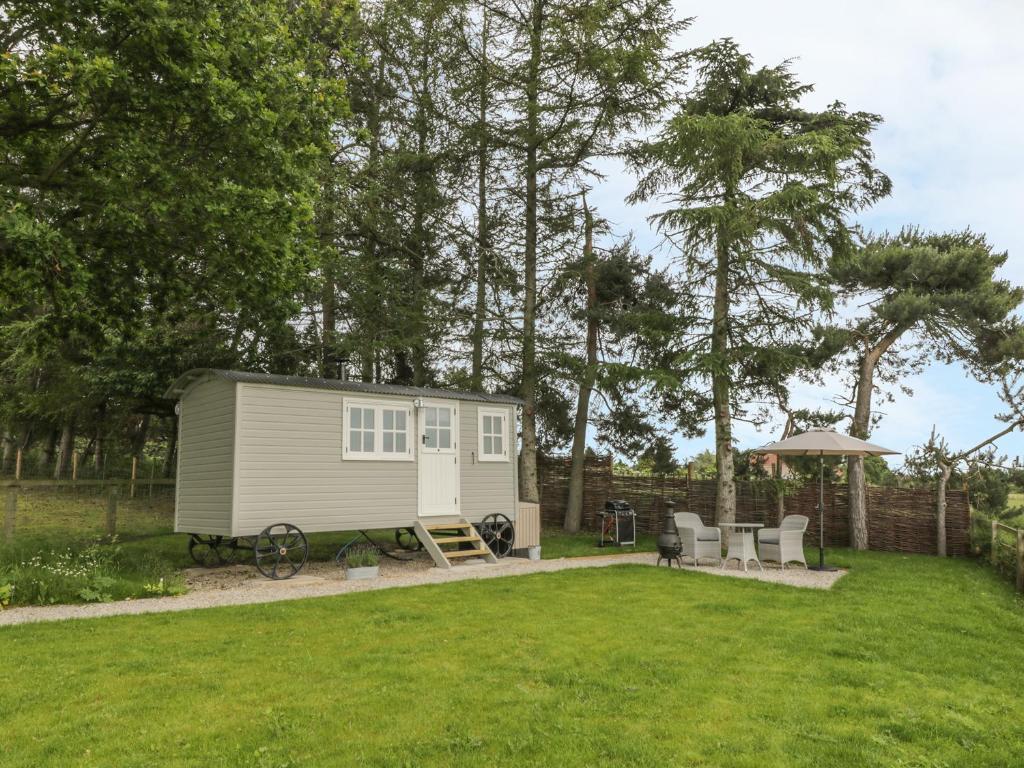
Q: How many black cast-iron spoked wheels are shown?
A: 4